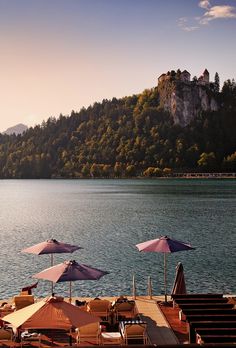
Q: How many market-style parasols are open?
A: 4